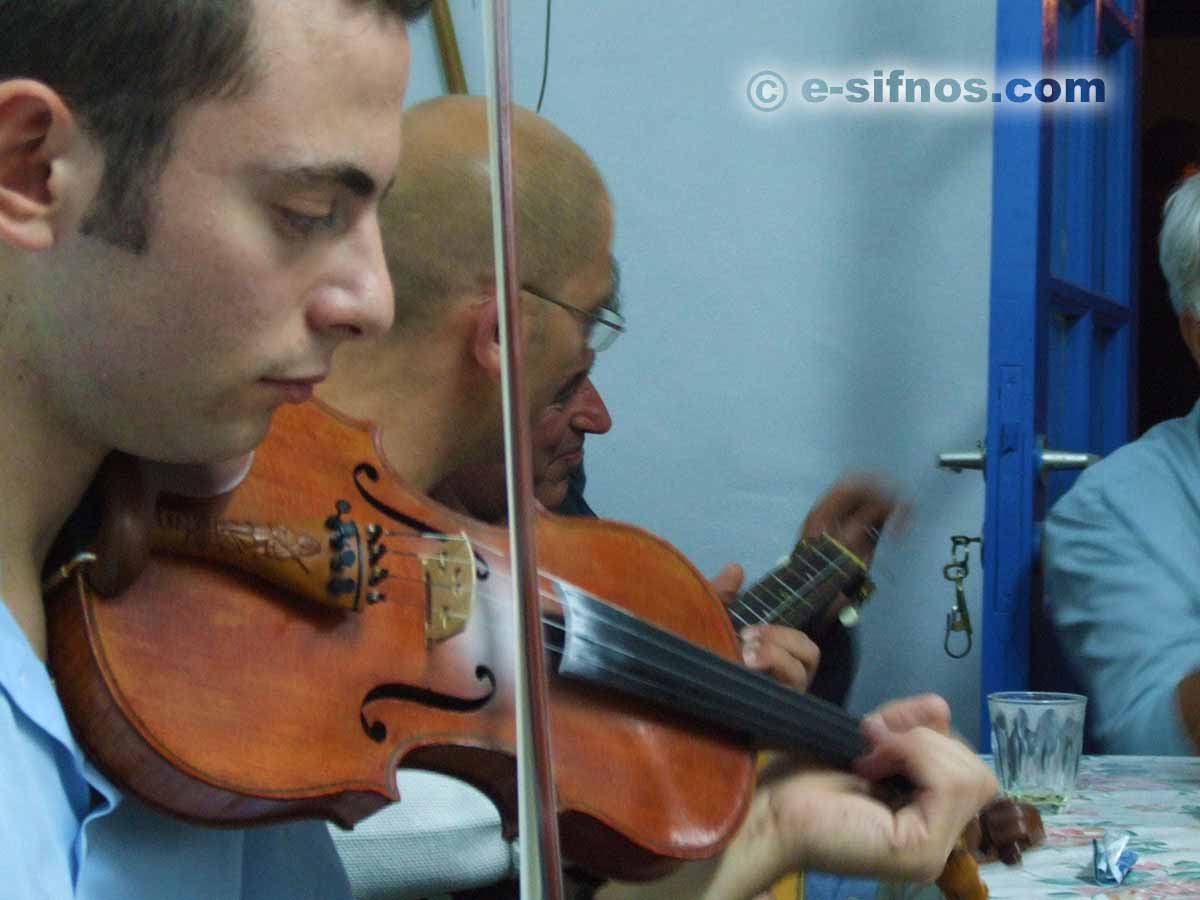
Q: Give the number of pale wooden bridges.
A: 1